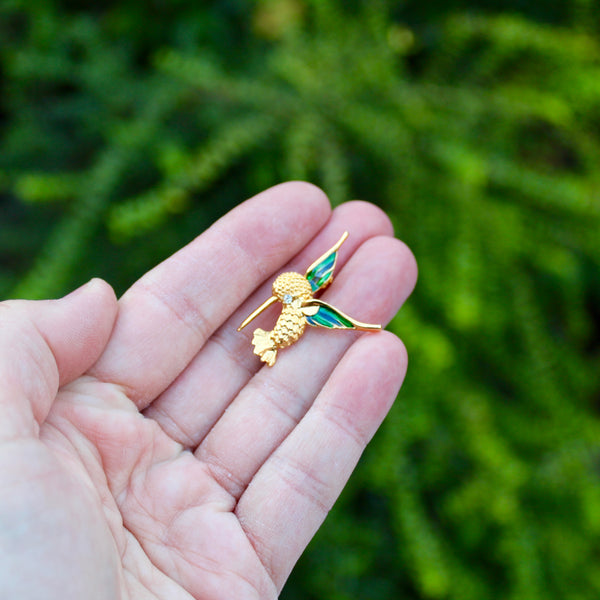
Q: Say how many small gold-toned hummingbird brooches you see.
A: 1